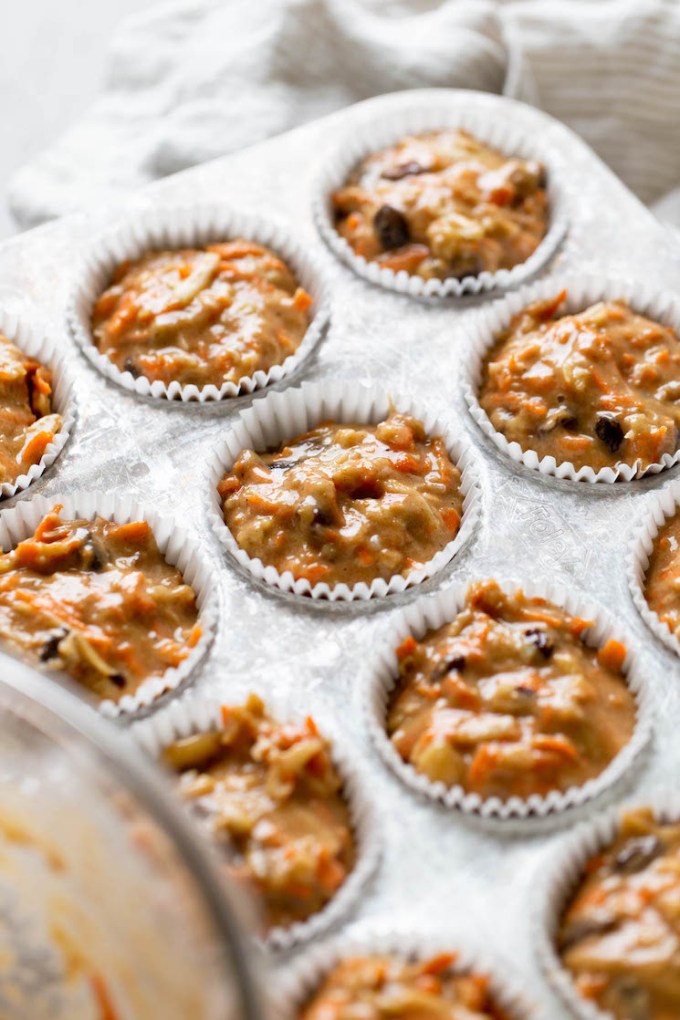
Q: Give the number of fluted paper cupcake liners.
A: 11